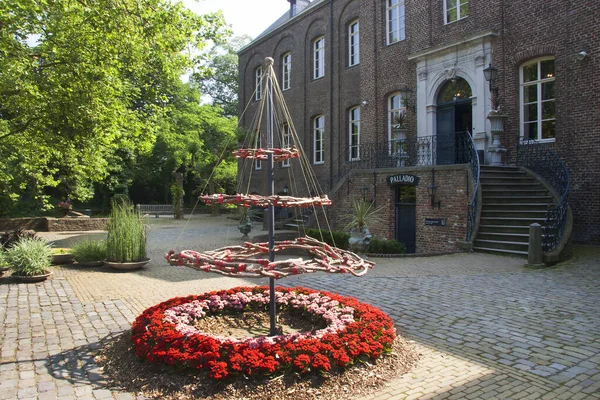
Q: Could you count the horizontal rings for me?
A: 3